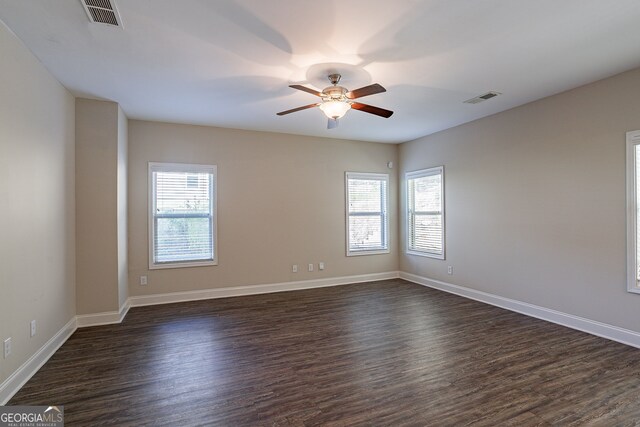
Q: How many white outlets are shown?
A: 7